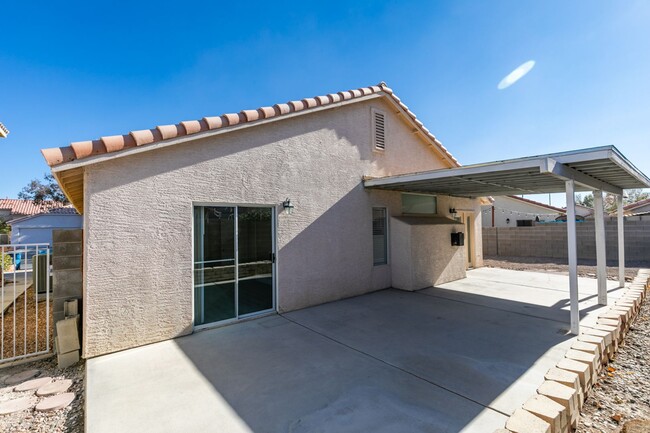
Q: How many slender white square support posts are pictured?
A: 3